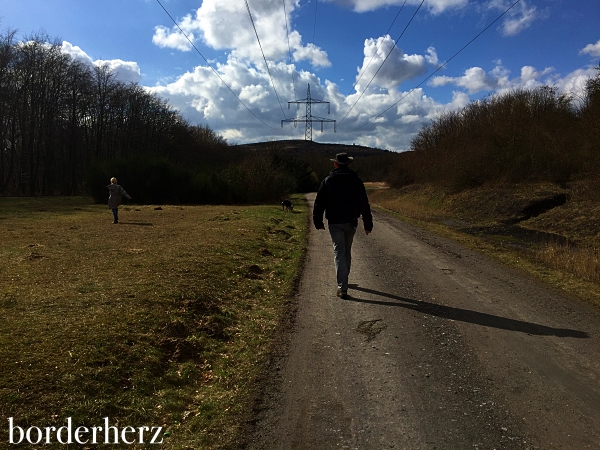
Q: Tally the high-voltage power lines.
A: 7